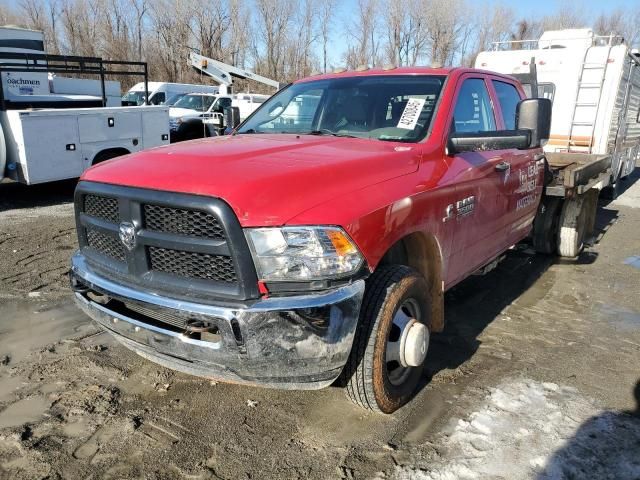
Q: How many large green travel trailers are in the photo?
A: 0